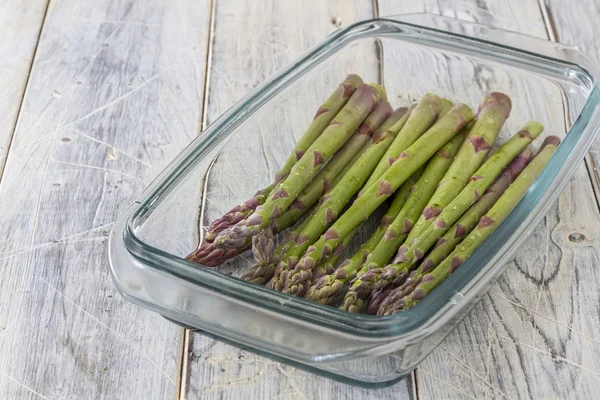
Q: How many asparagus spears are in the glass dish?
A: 14